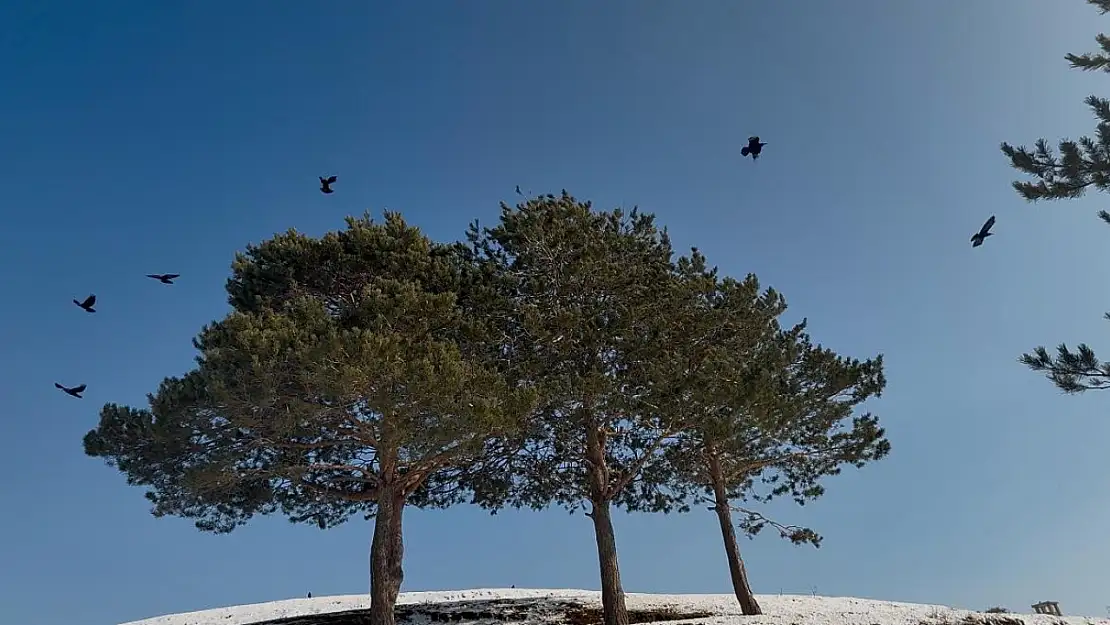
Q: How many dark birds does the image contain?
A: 6